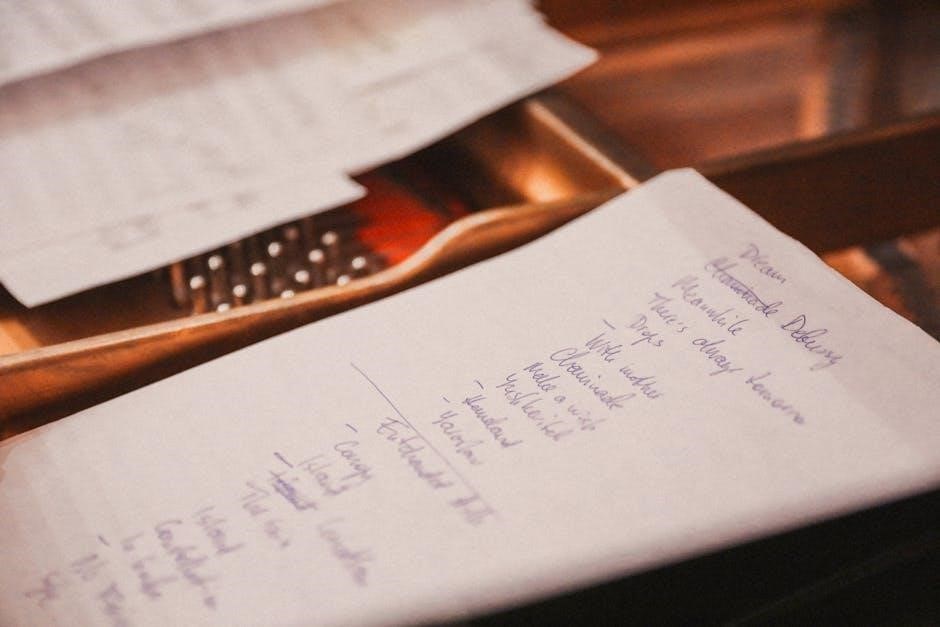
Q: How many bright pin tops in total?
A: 12